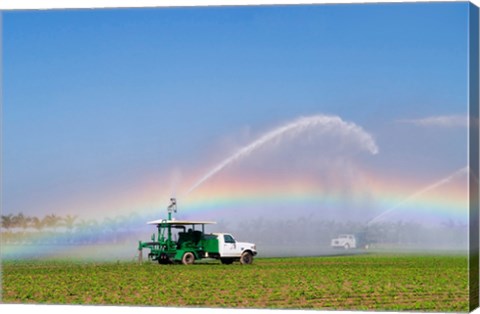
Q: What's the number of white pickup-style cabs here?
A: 2